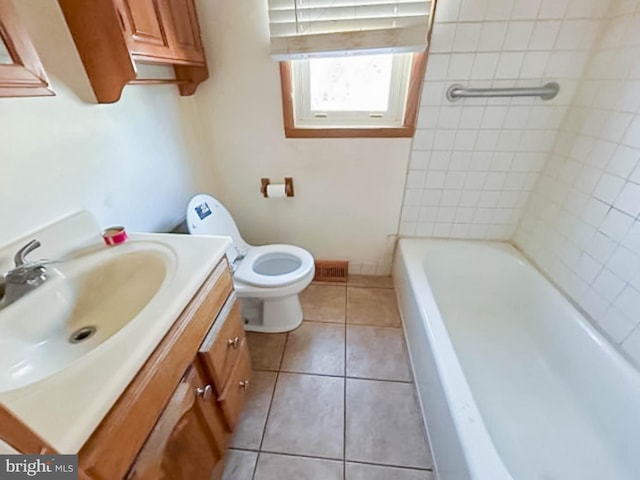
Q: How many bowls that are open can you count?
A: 1